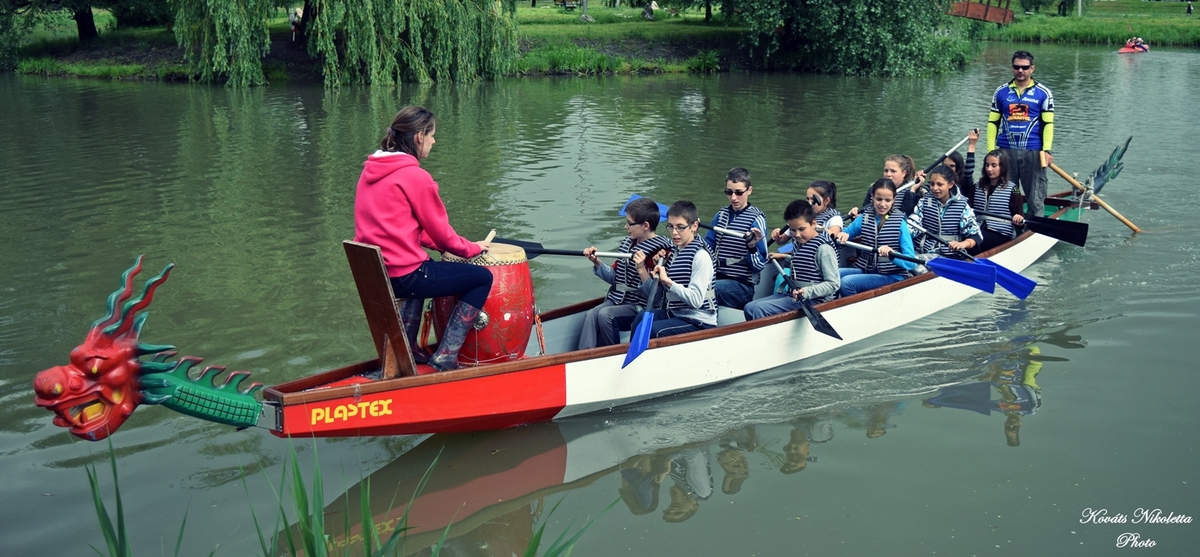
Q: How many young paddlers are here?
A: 10